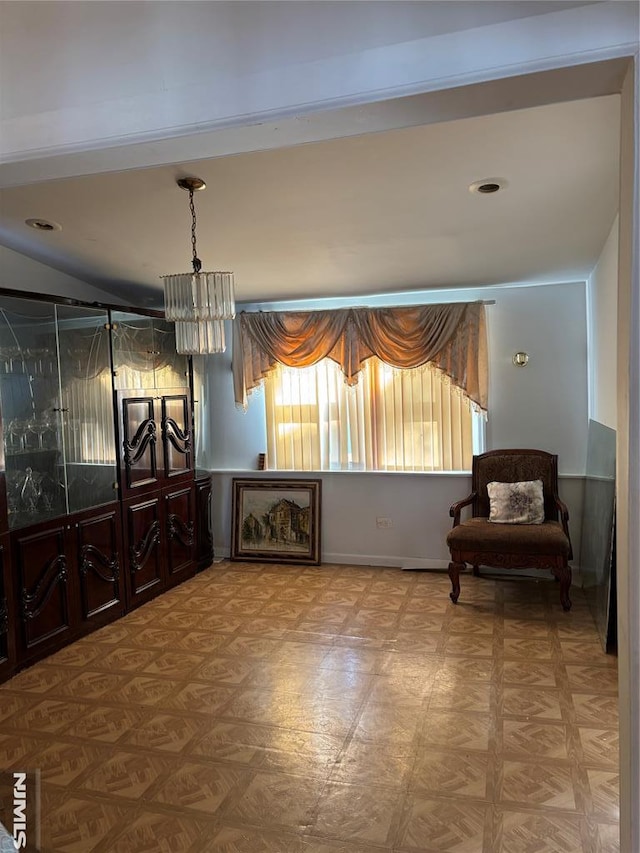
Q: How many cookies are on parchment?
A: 0